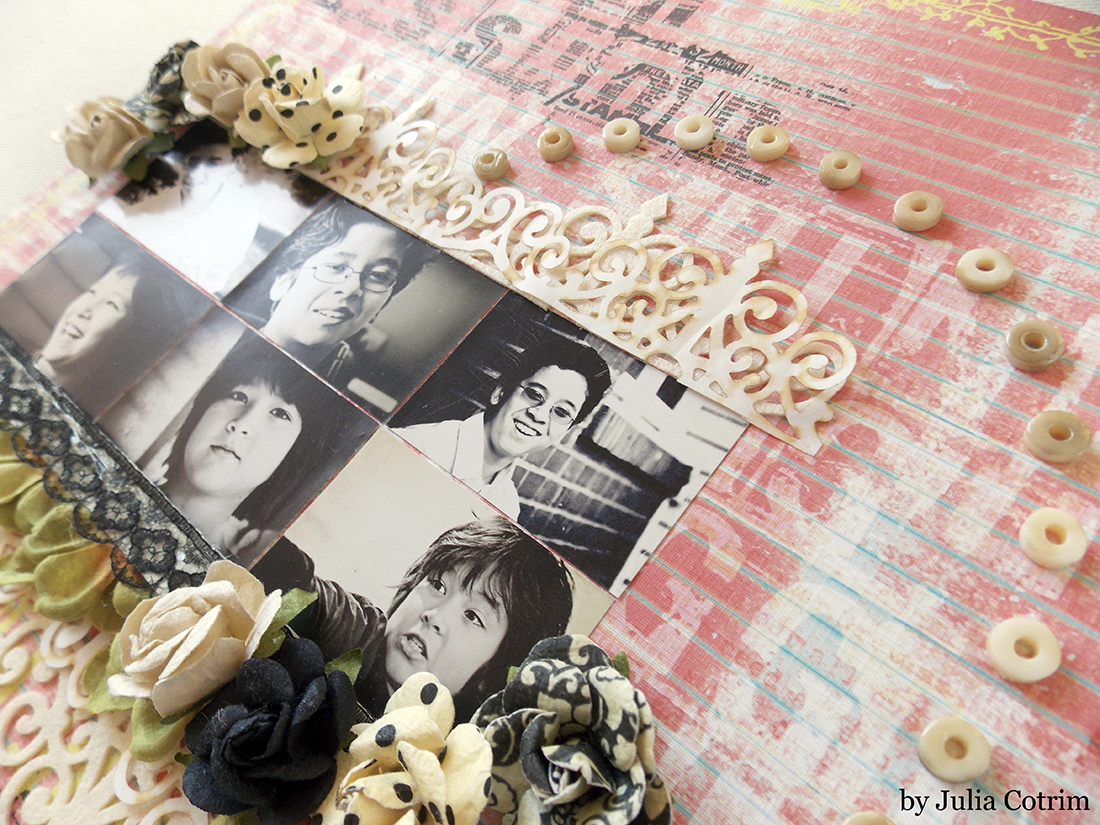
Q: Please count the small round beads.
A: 14